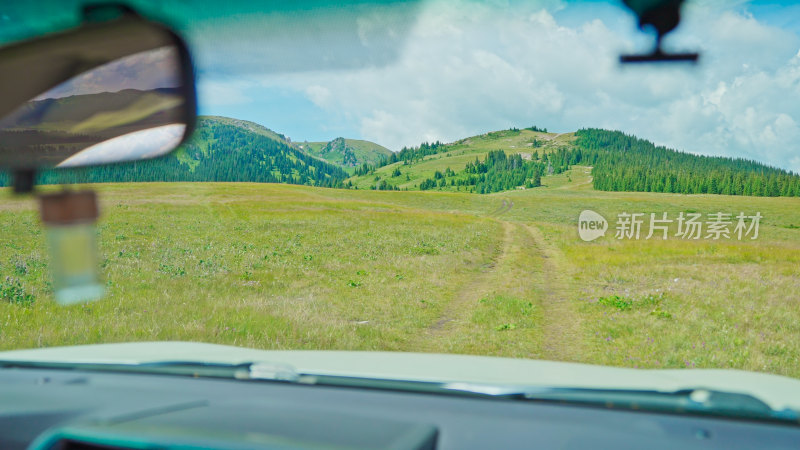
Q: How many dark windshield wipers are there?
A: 2